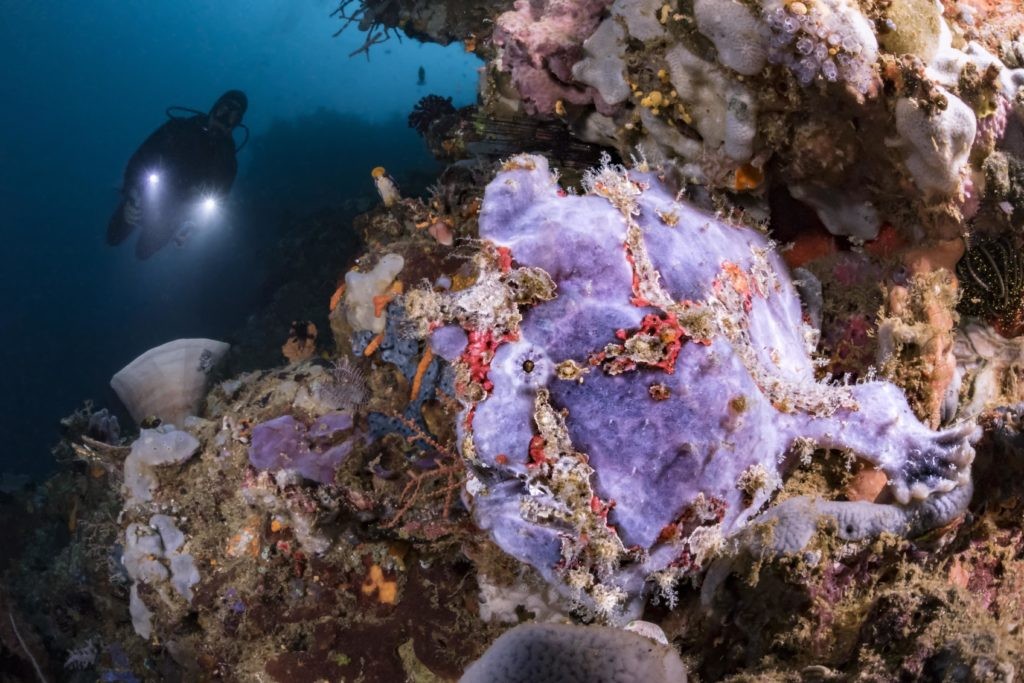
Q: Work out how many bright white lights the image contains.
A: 2